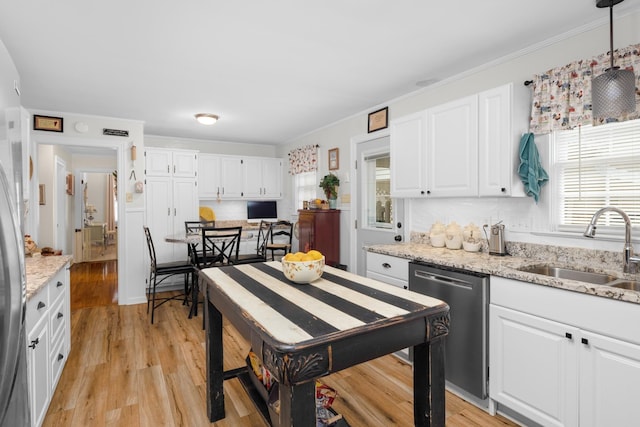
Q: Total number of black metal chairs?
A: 4